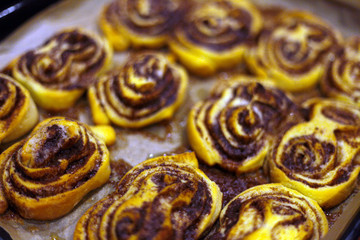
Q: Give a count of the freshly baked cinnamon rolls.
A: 12